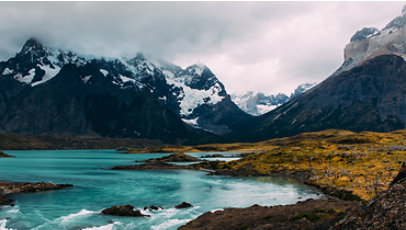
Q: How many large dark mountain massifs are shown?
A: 2